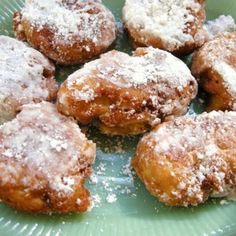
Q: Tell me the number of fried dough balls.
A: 7